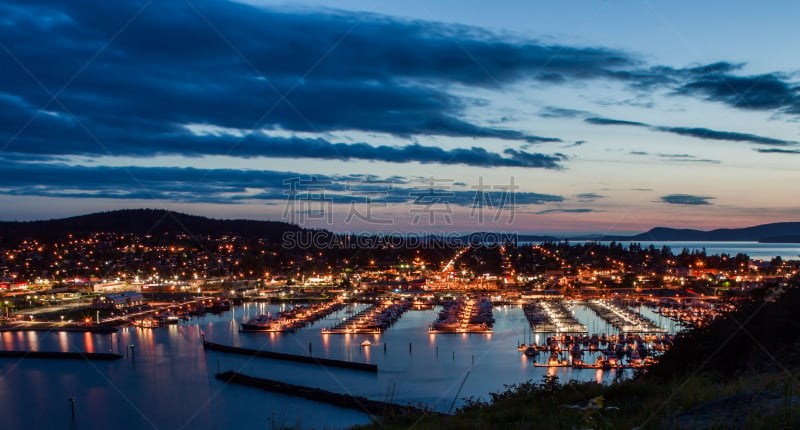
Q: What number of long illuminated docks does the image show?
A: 5